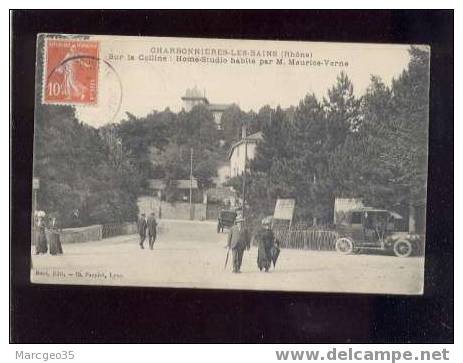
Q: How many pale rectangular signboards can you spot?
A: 2